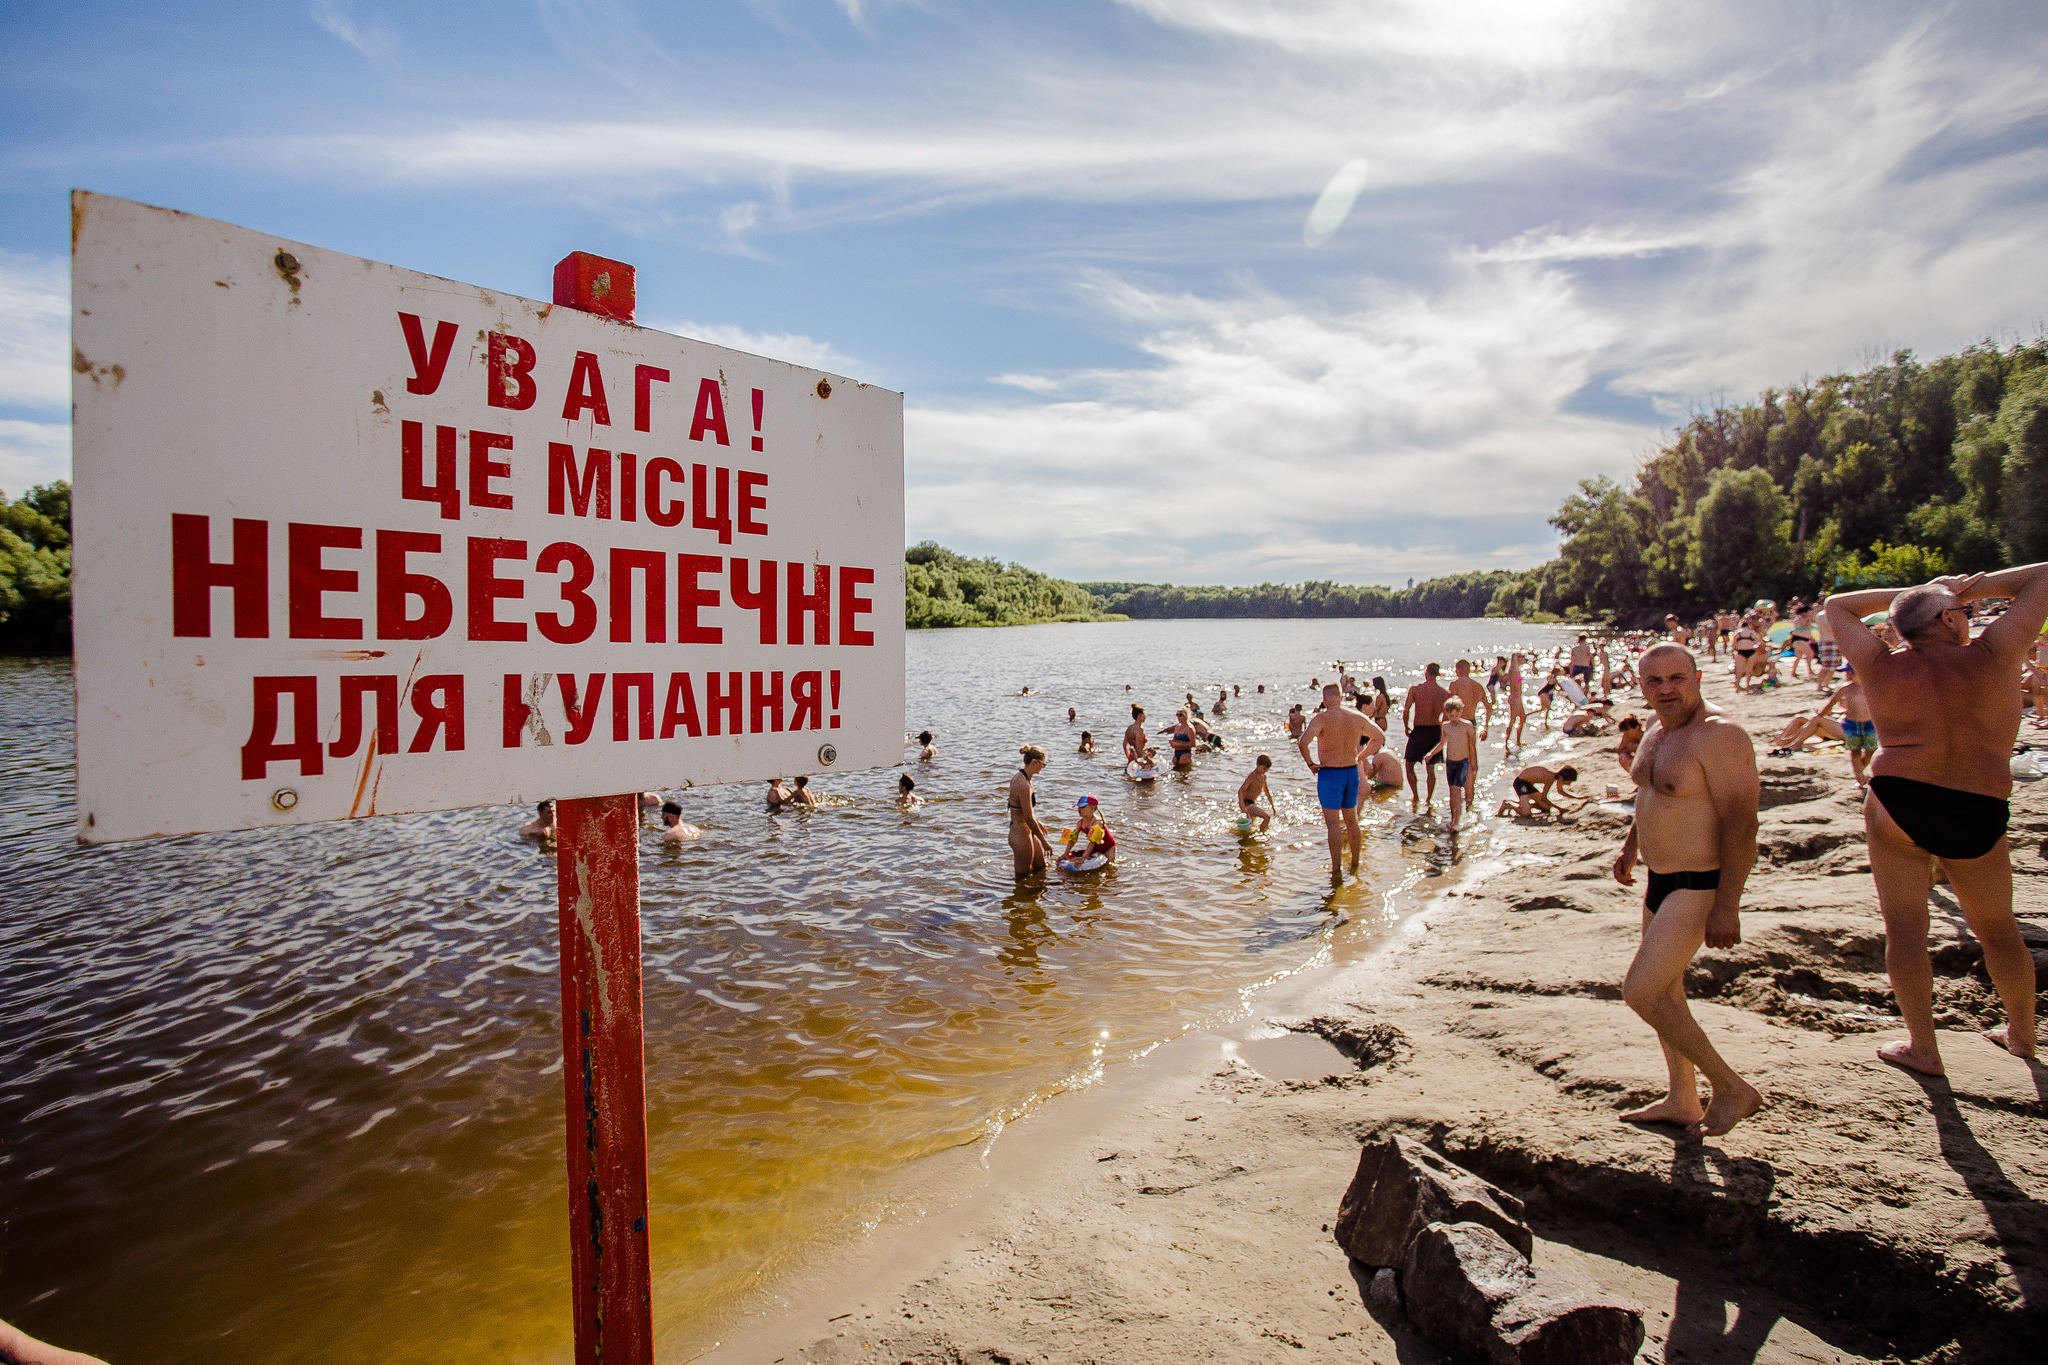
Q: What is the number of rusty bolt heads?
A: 2